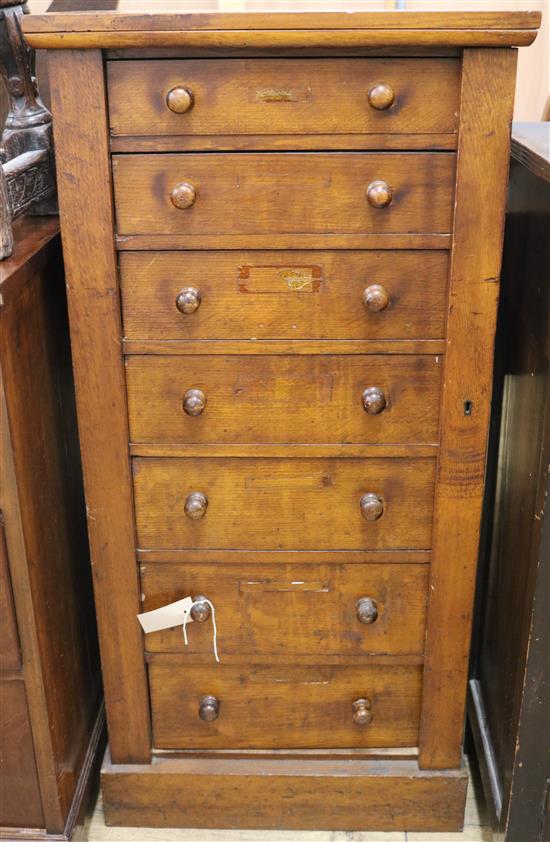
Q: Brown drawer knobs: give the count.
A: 14